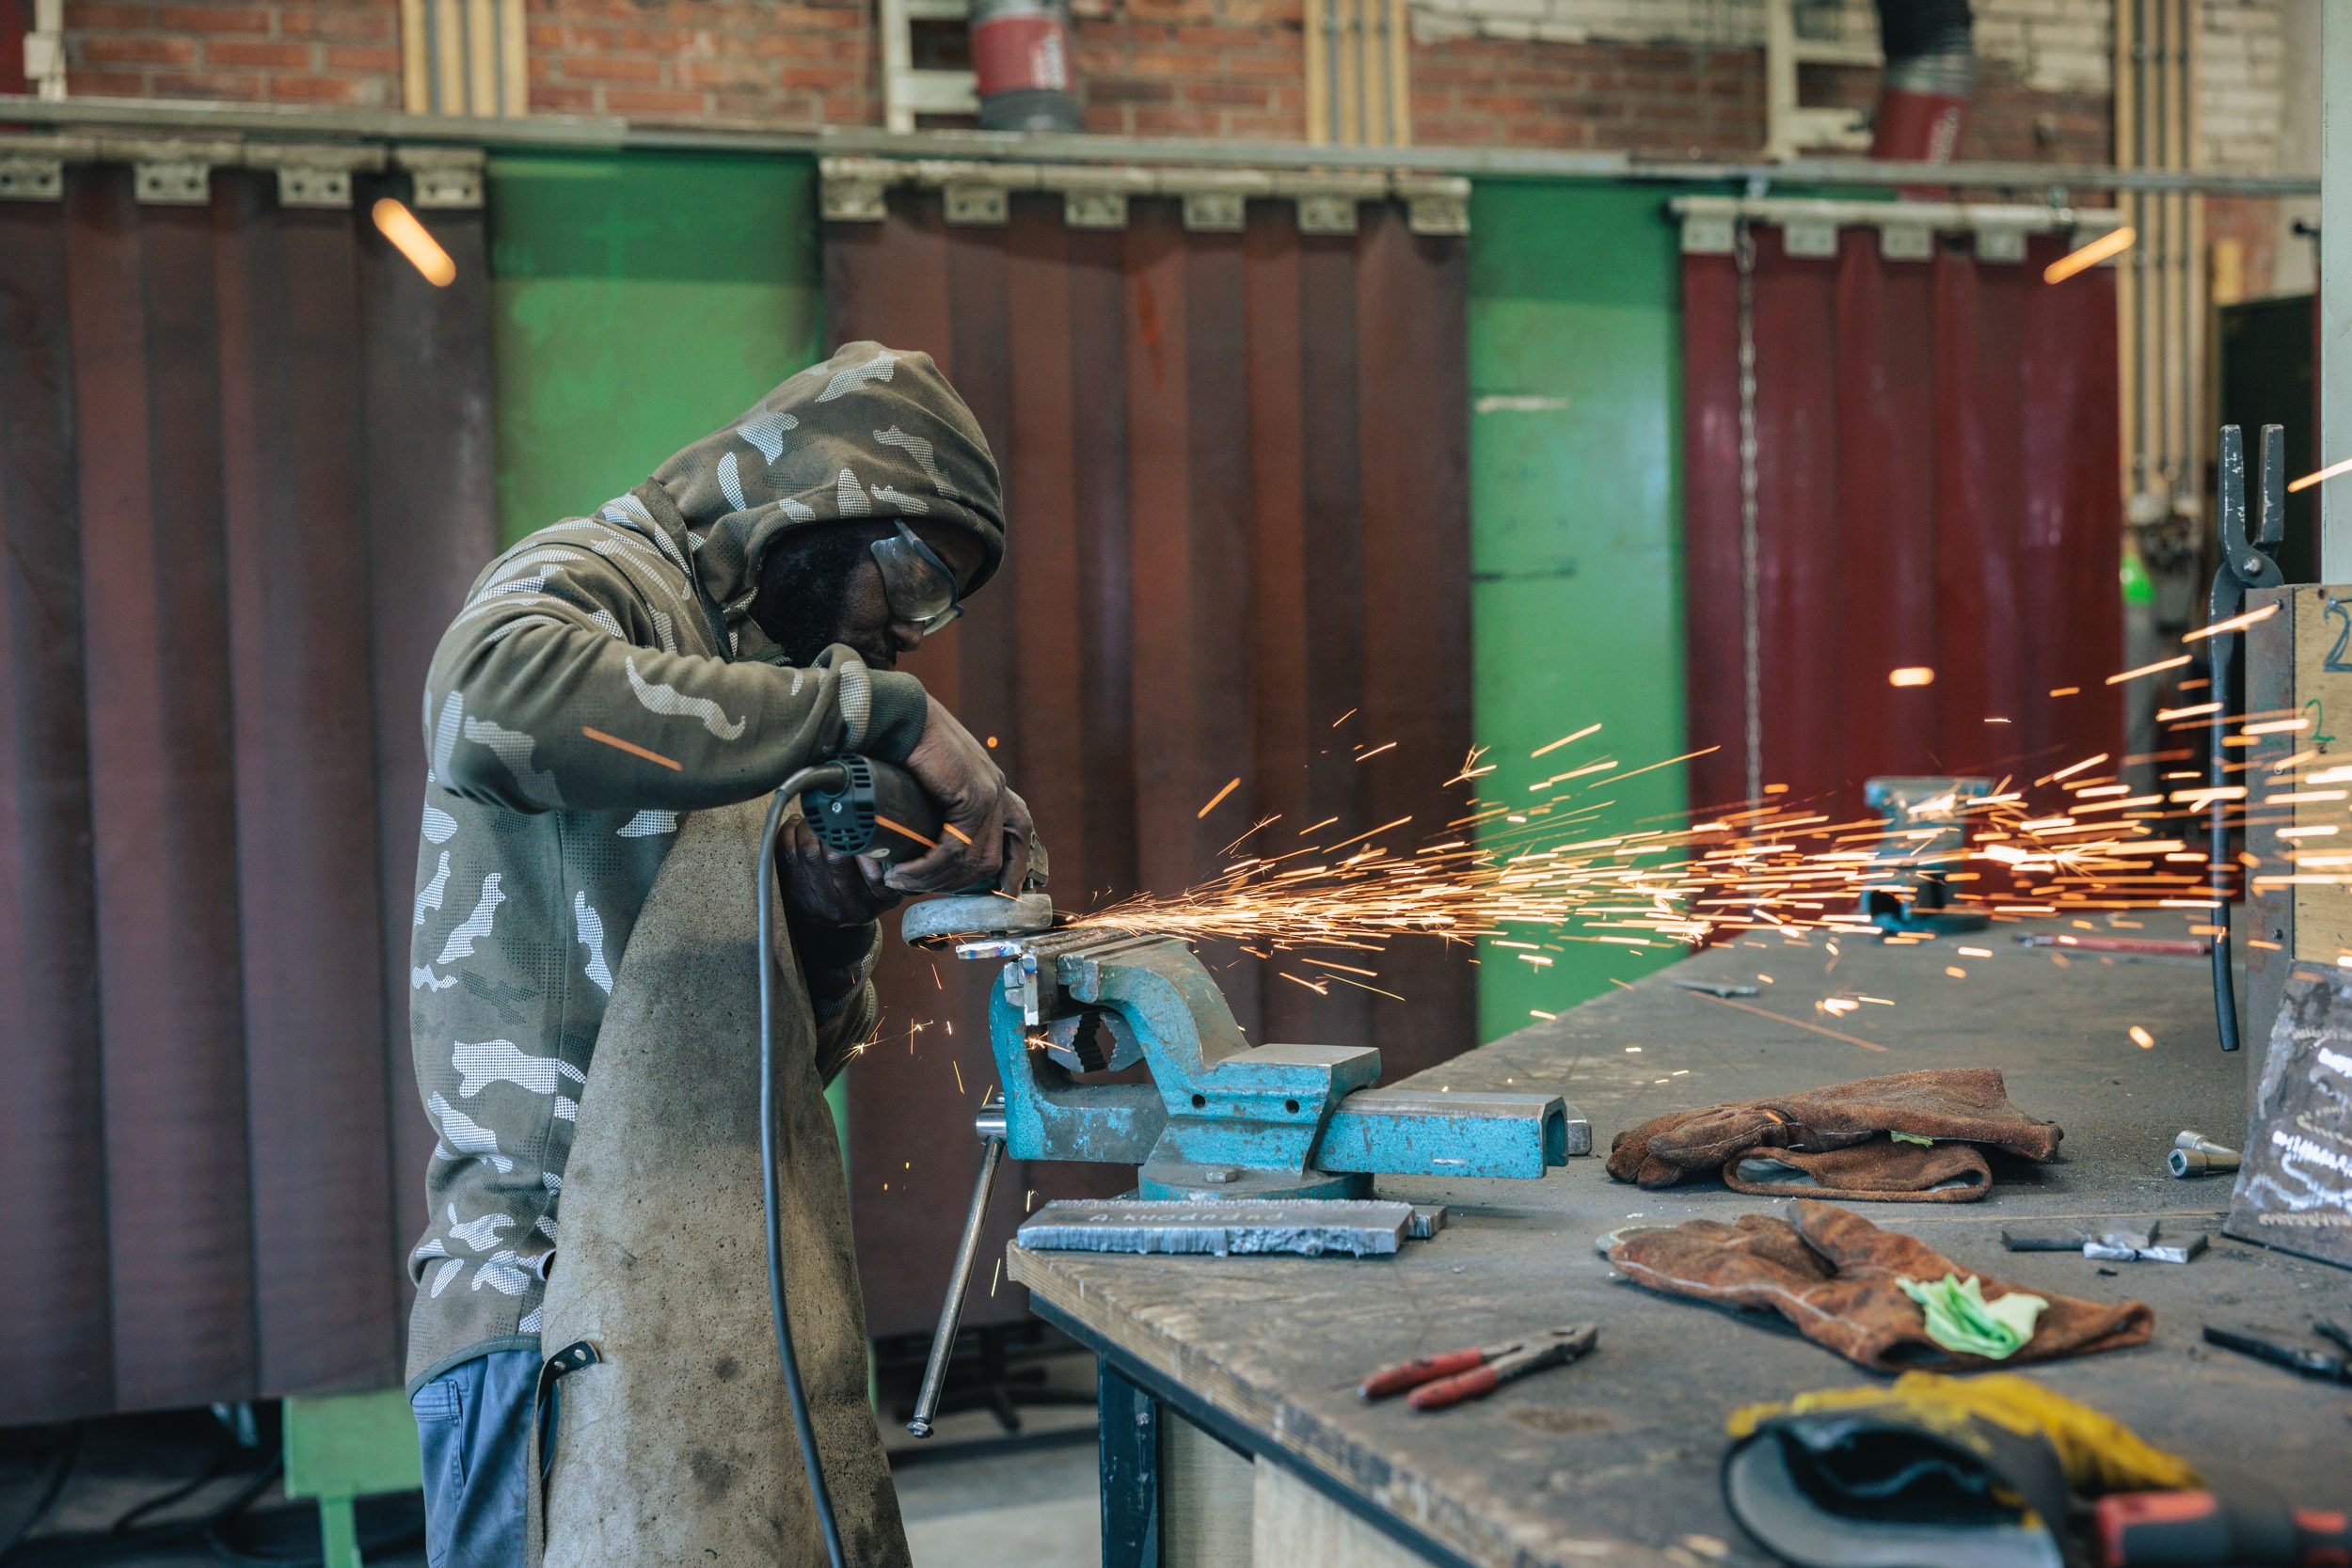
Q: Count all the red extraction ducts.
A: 2